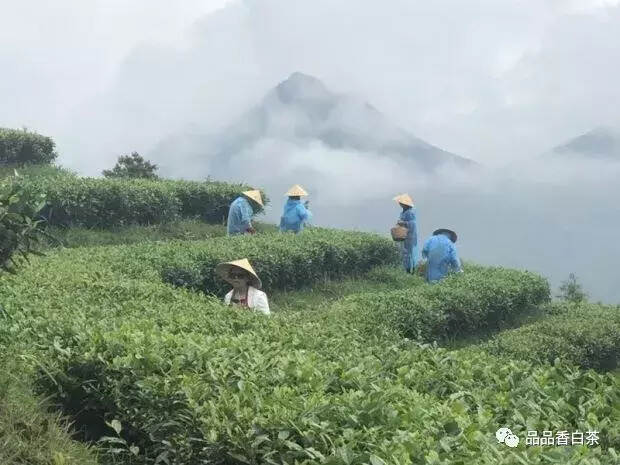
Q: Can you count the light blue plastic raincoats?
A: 4